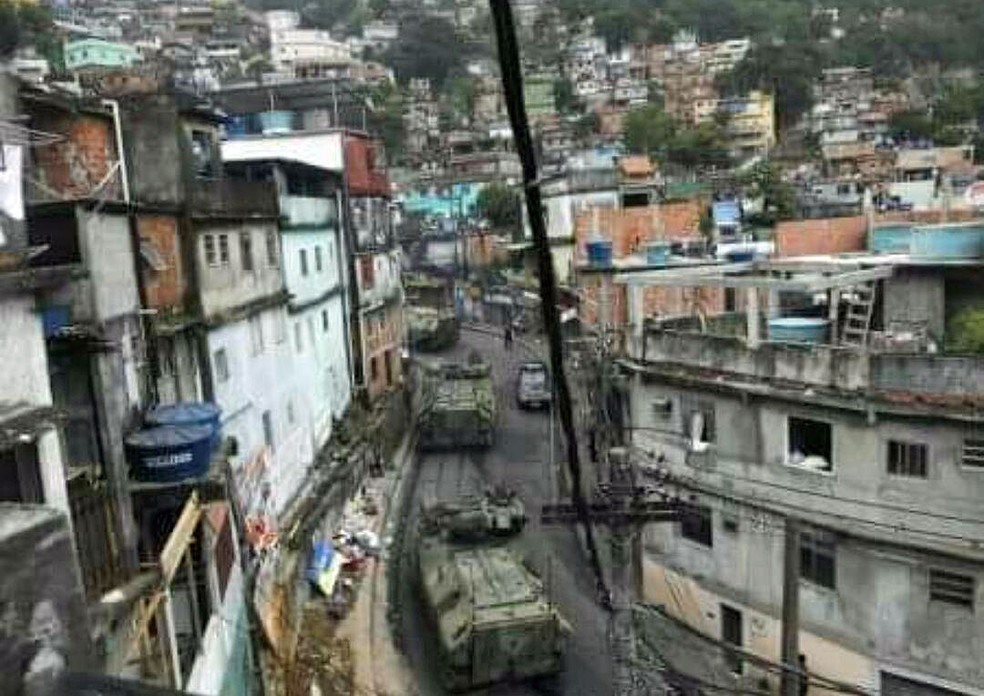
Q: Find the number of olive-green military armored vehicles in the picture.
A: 3